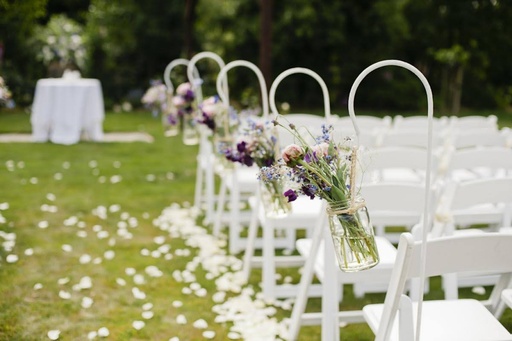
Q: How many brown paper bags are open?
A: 0